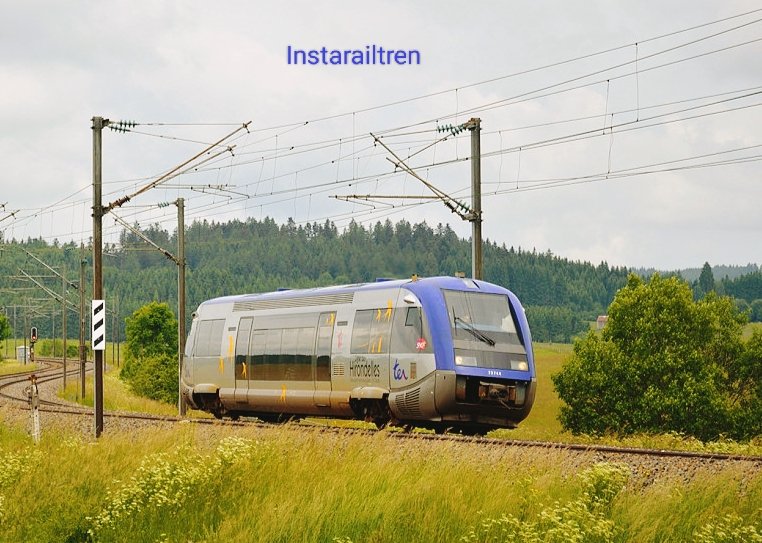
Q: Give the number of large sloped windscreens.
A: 1